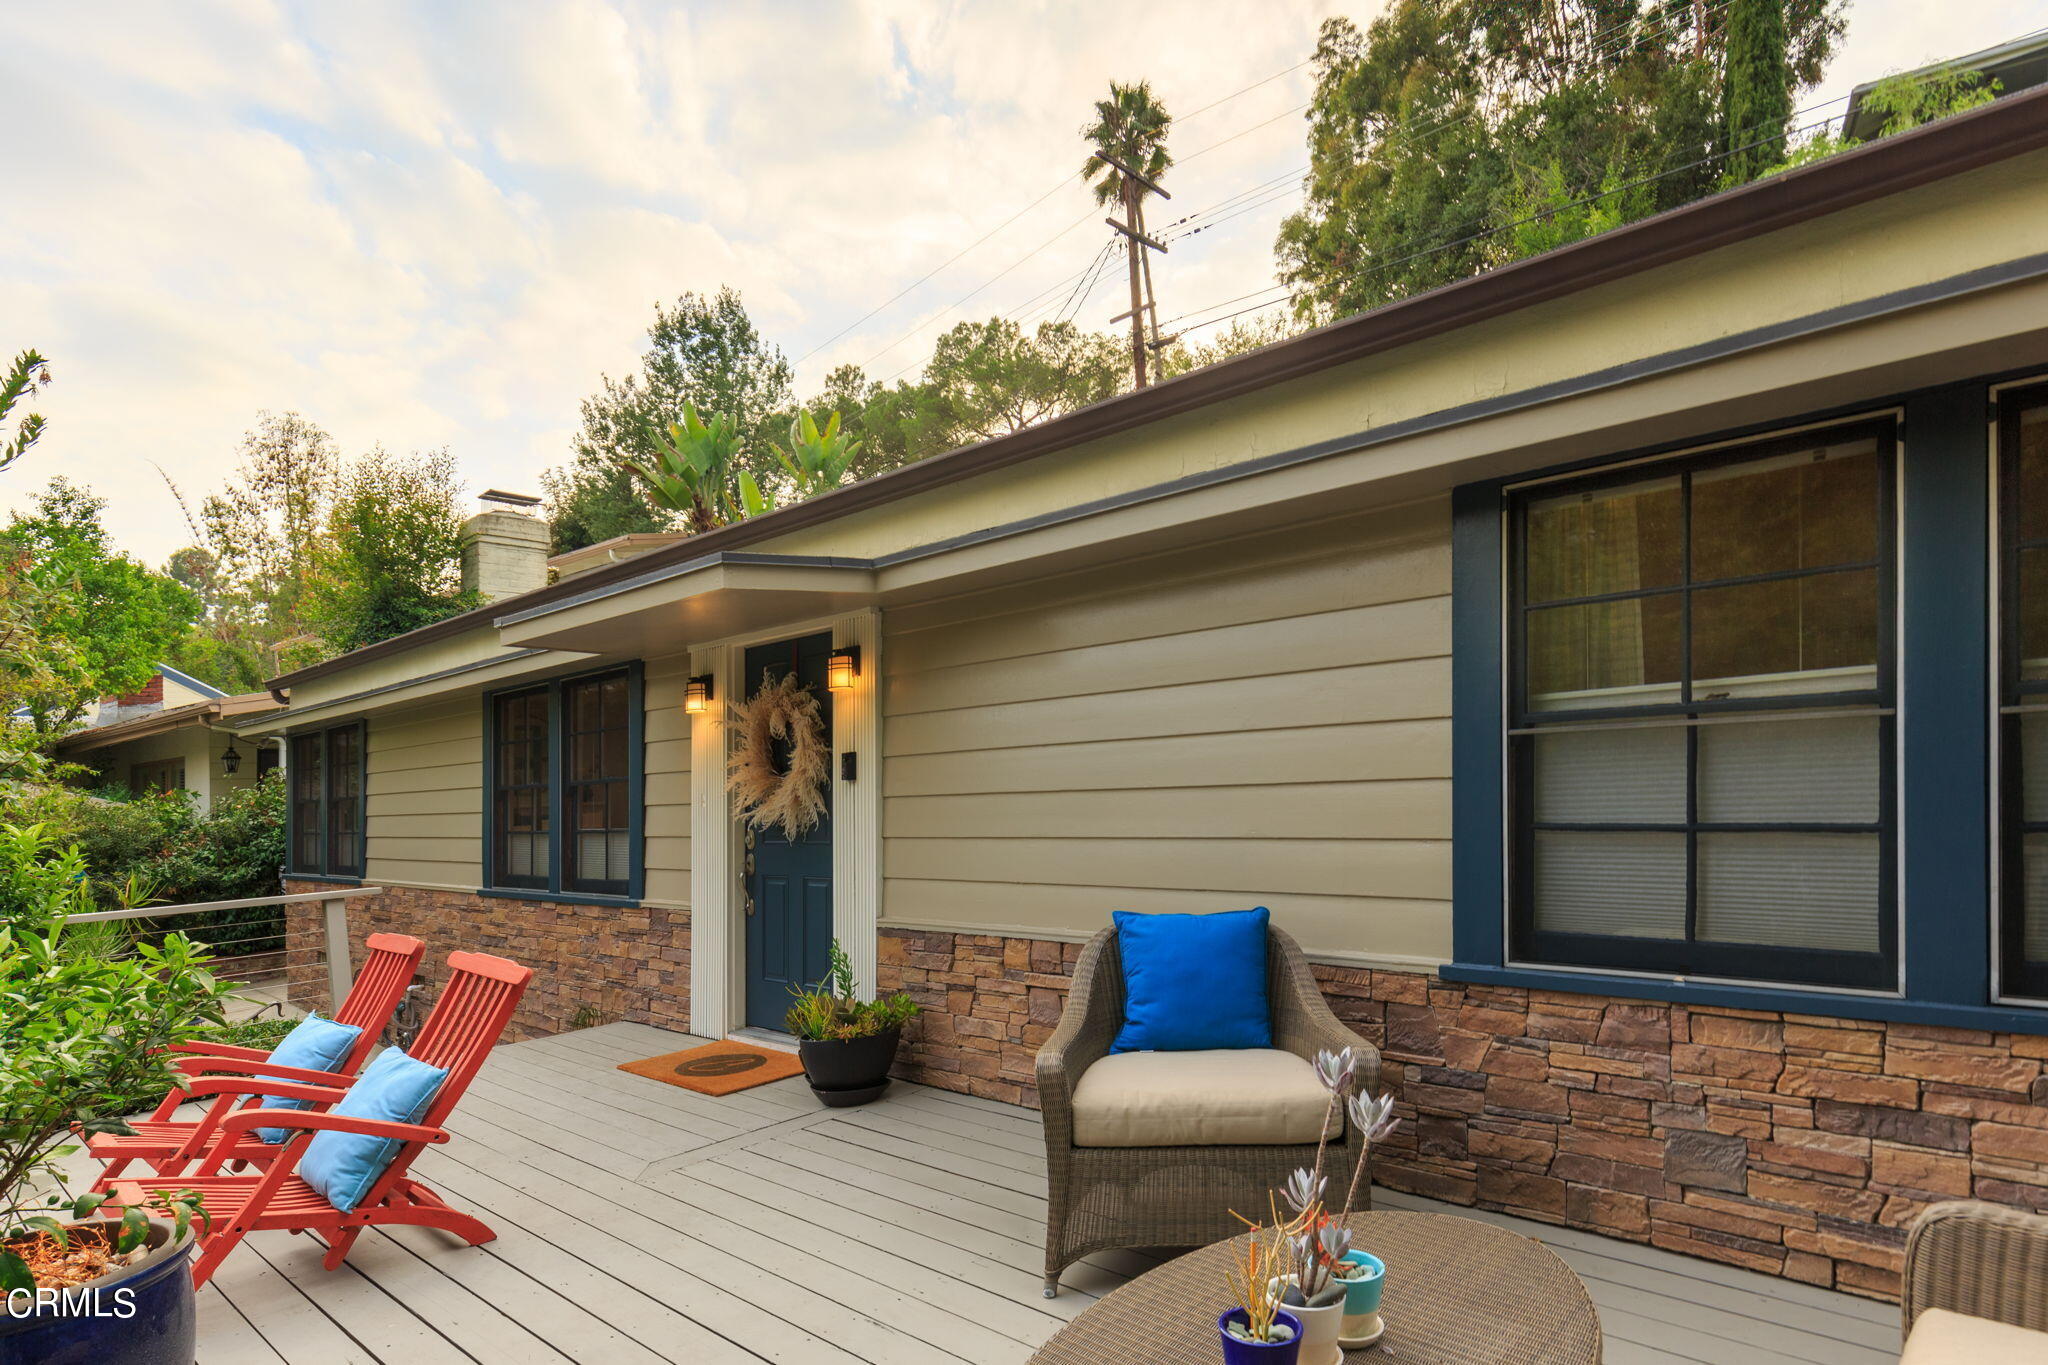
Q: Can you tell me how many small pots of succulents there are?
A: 3